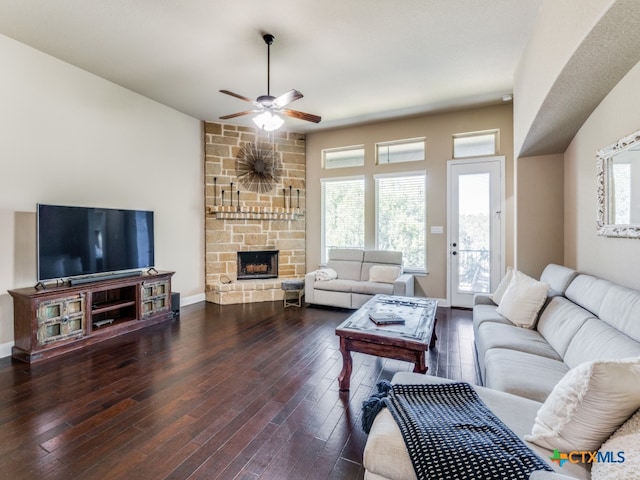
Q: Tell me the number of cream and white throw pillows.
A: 6